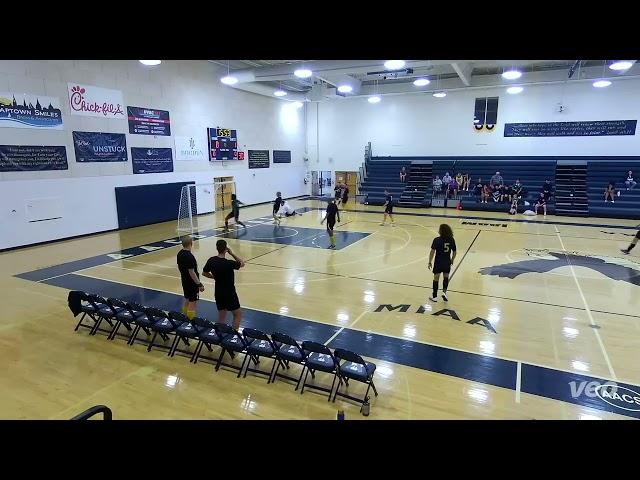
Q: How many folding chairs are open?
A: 12